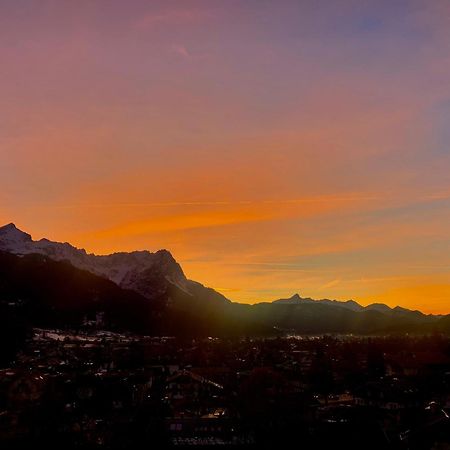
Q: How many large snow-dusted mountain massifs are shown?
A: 1